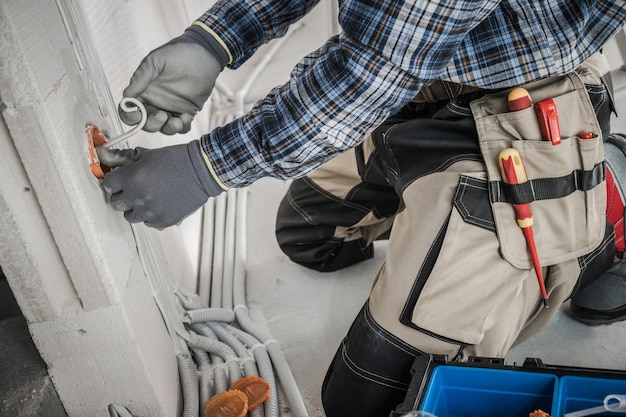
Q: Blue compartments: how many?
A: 2